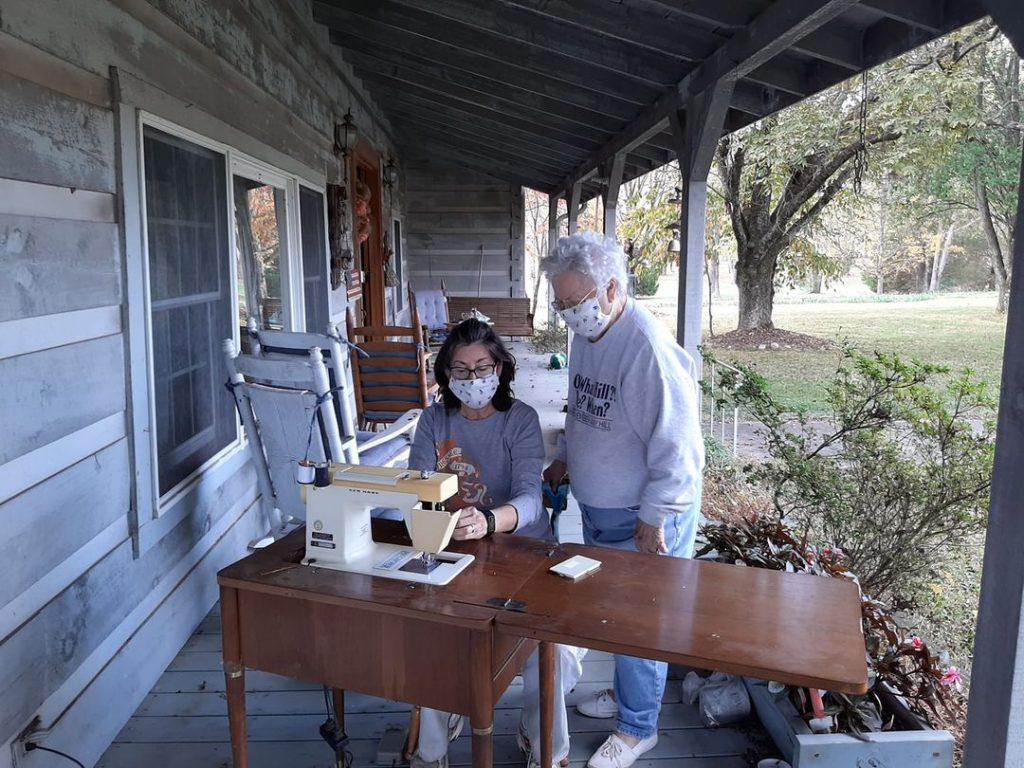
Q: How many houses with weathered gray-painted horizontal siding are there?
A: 1